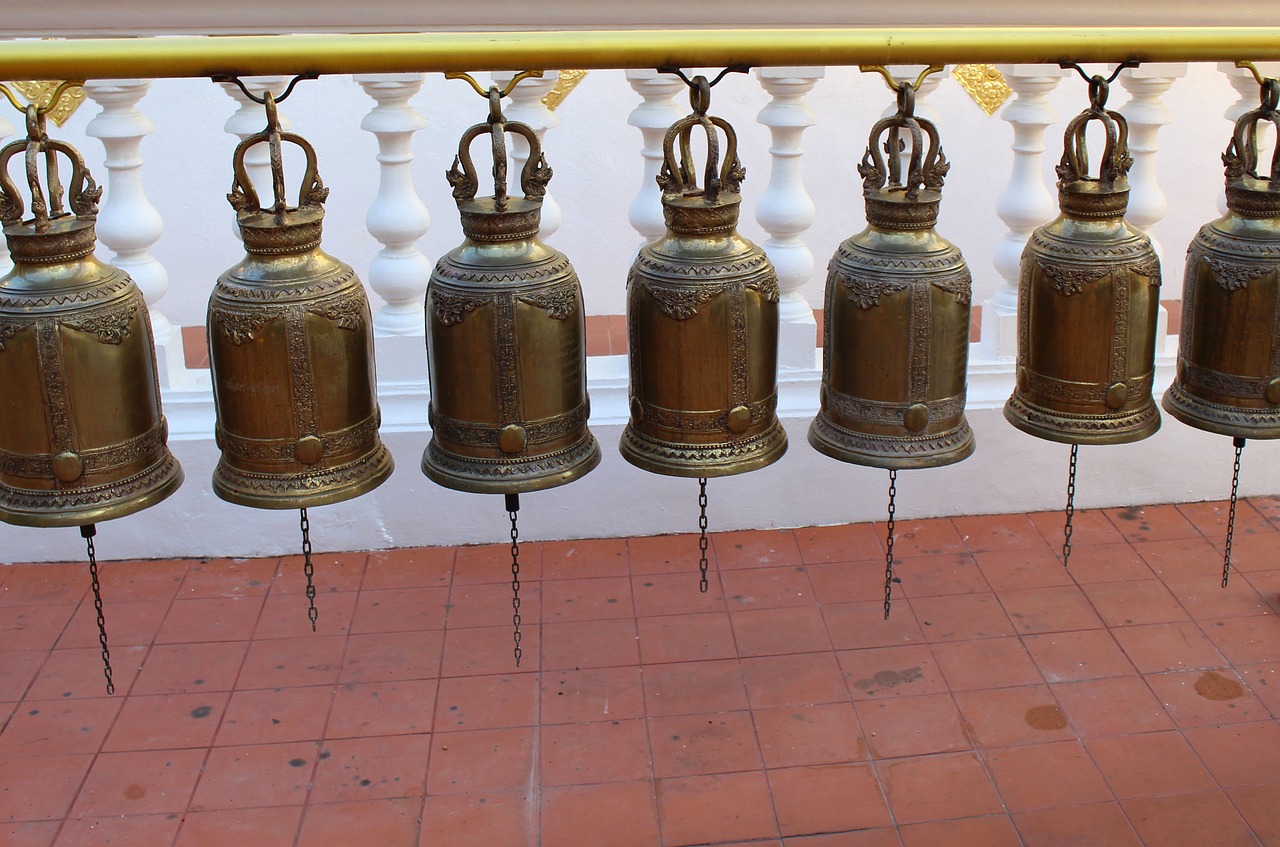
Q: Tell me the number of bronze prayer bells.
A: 7